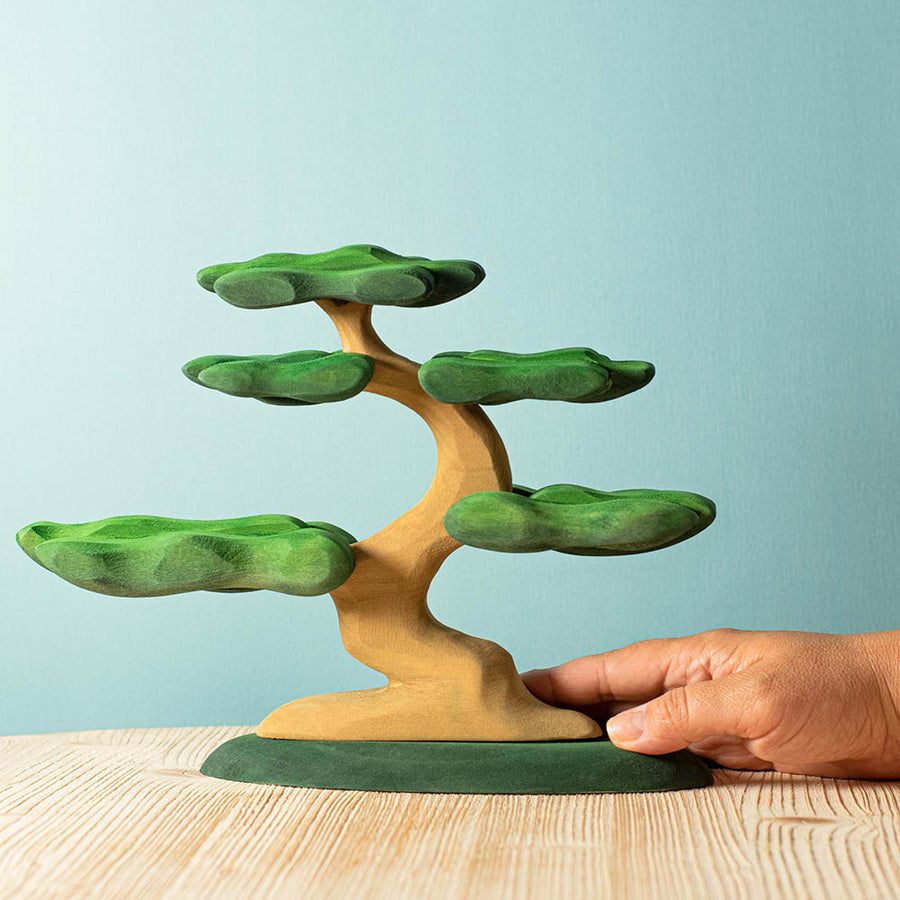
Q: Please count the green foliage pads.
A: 5